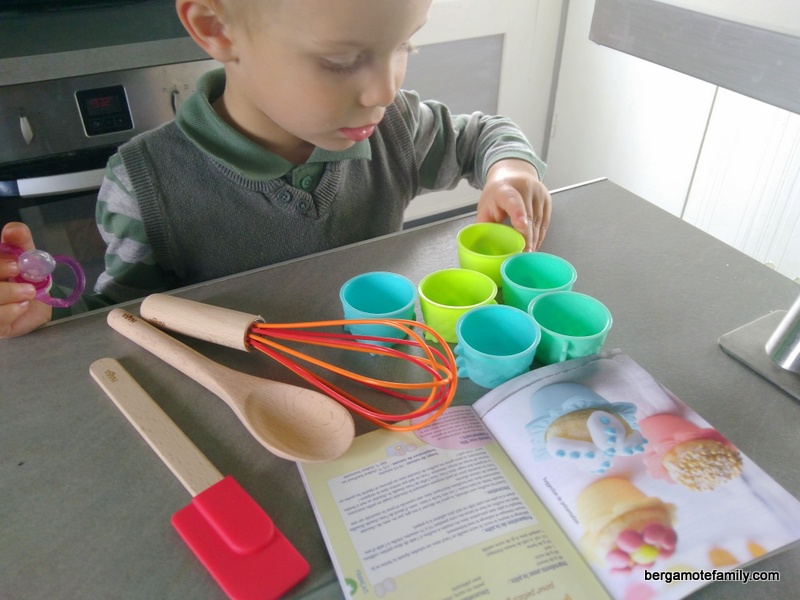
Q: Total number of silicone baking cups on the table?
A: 6